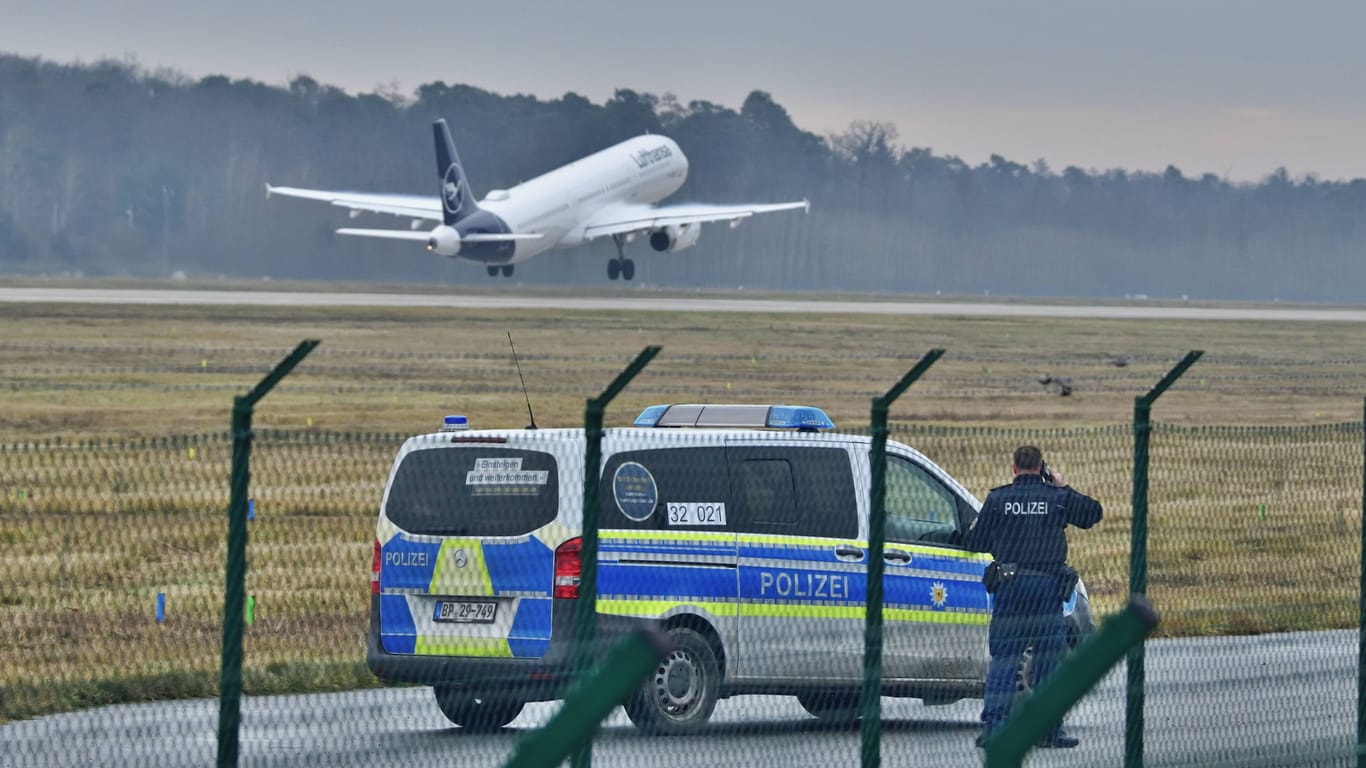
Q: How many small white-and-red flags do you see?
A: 0